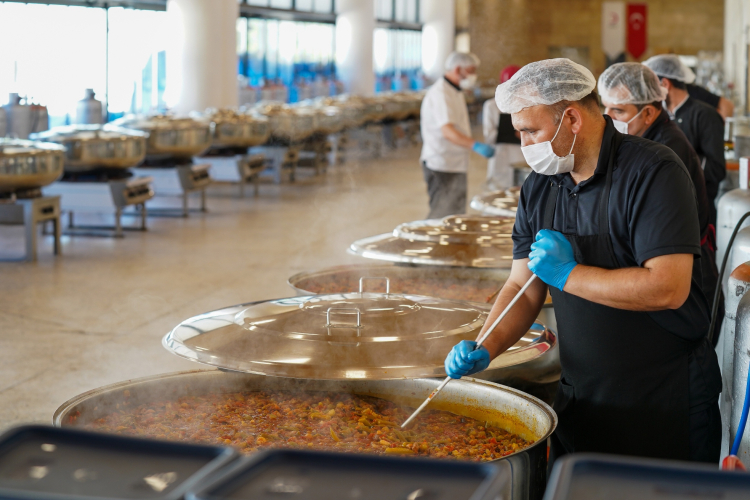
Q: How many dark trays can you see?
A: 3